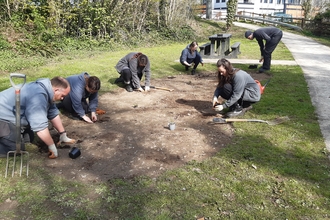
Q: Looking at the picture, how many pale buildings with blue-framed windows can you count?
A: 1